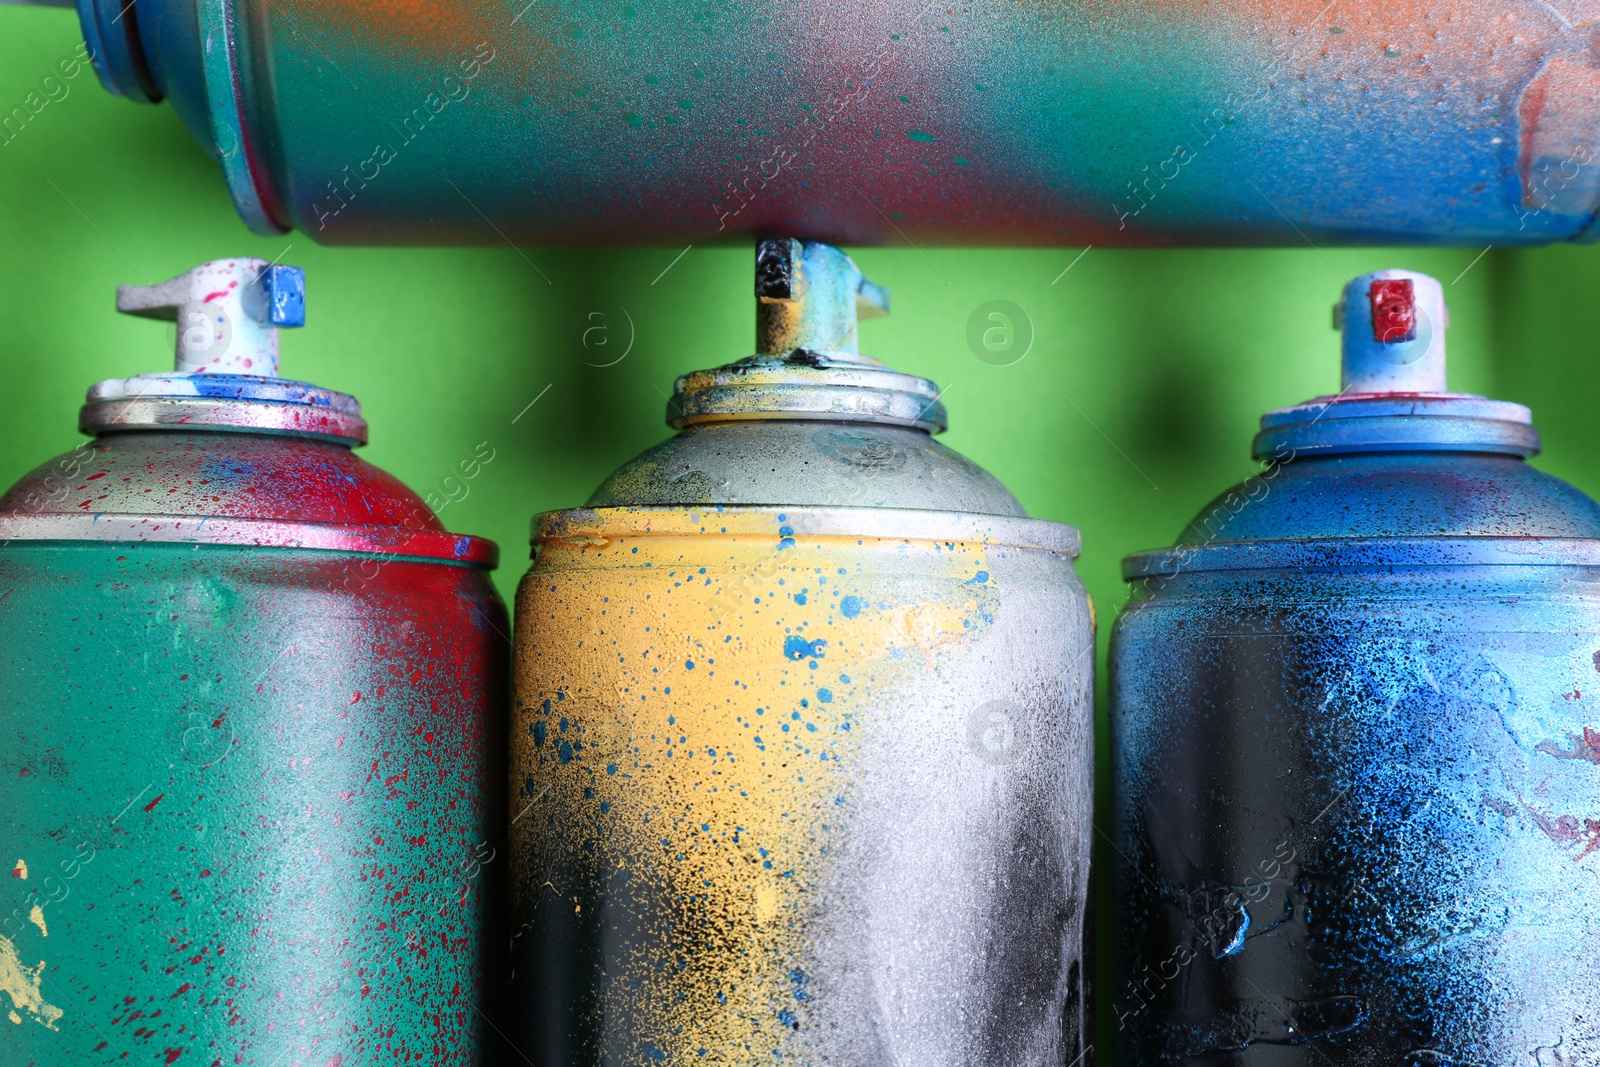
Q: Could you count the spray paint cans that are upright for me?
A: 3